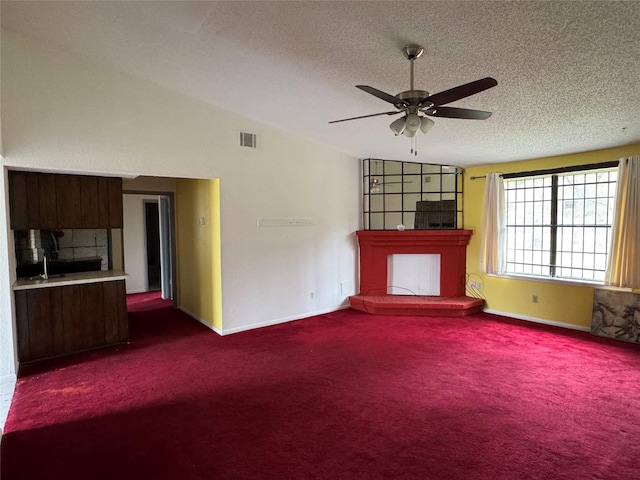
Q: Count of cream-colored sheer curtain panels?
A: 2